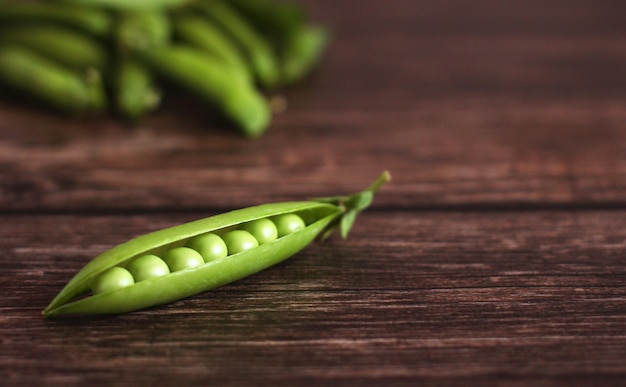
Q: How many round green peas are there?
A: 7